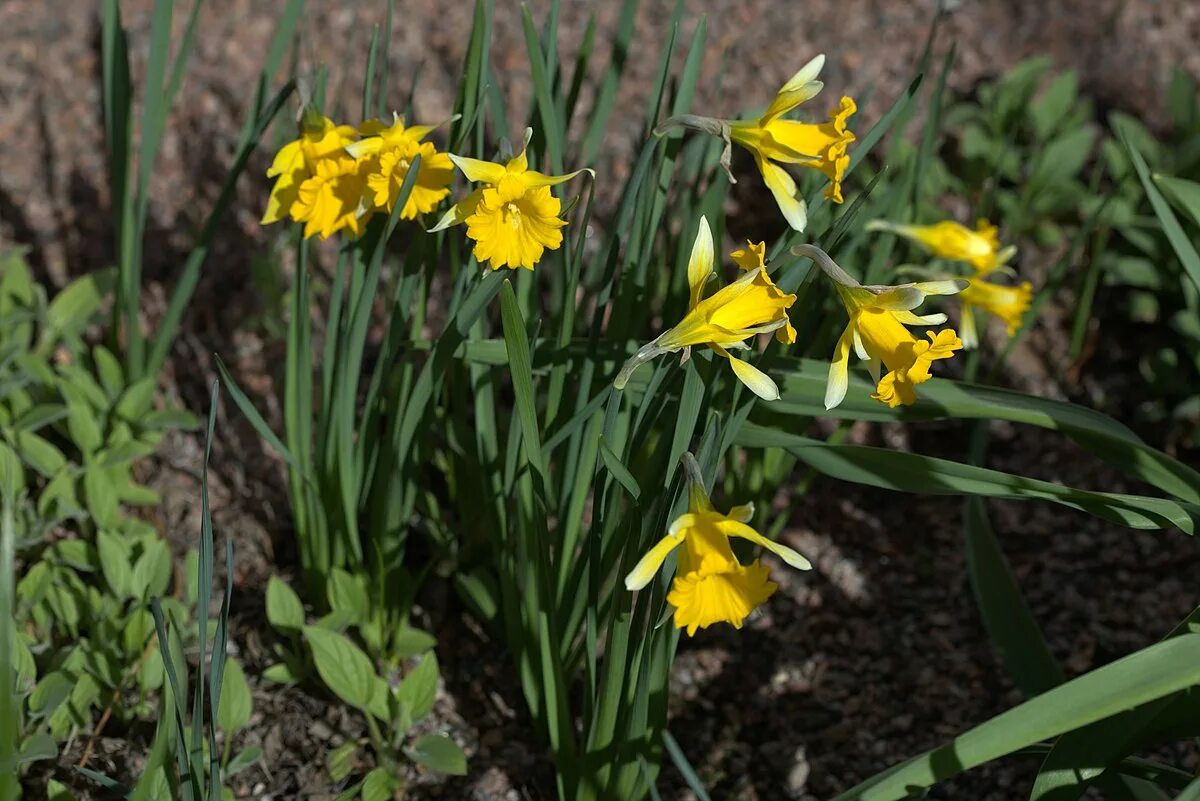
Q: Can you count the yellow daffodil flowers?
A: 9